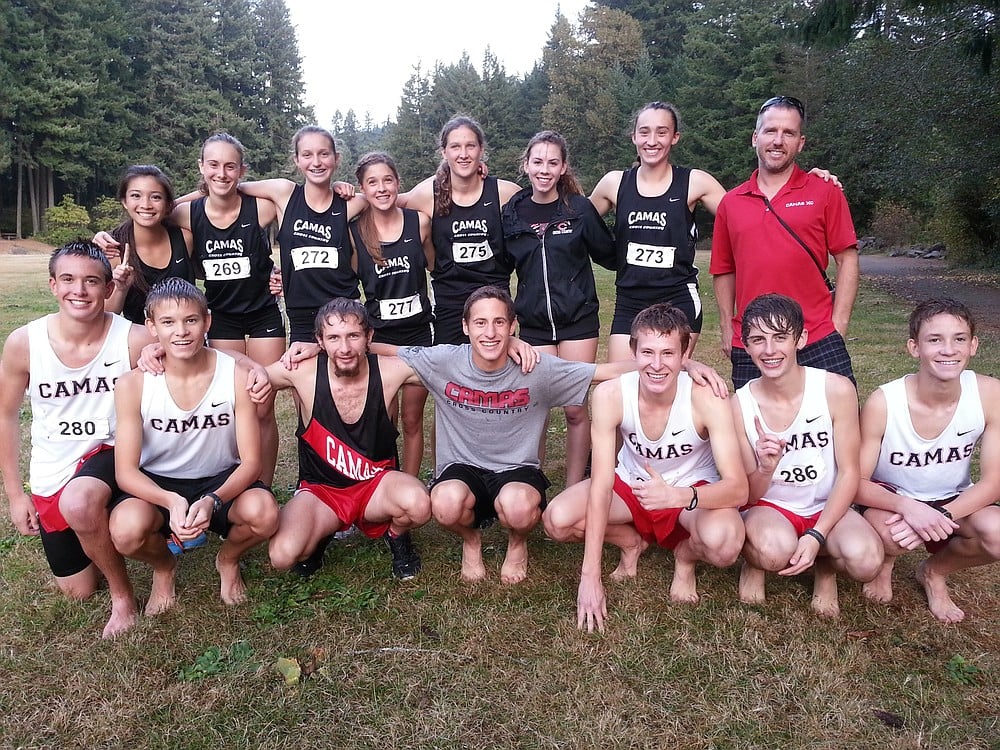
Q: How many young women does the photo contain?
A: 7